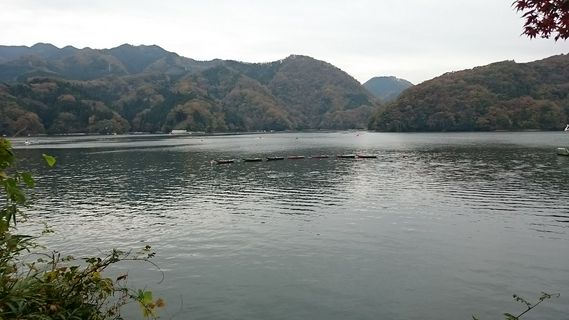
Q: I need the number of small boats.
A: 7